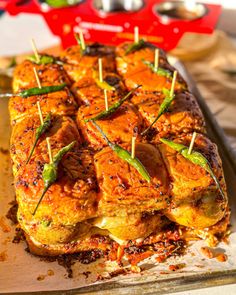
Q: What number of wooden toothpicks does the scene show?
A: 12